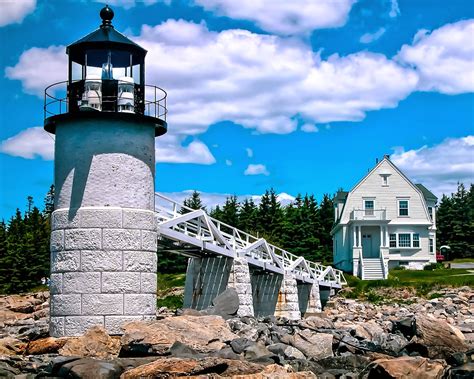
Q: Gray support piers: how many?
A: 4